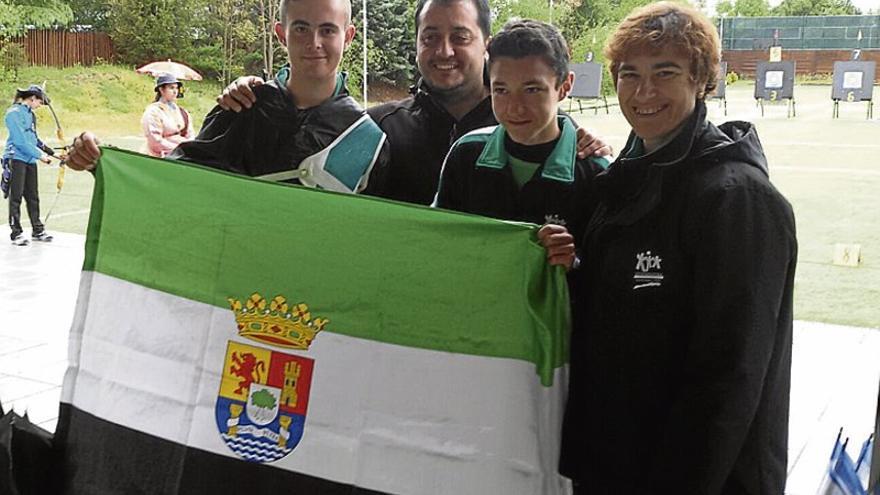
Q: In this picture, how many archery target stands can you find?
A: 4